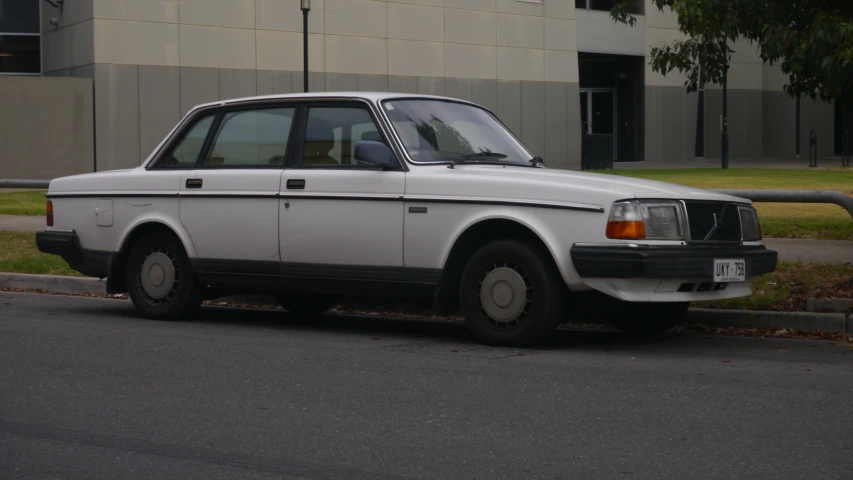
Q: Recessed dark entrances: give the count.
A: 1